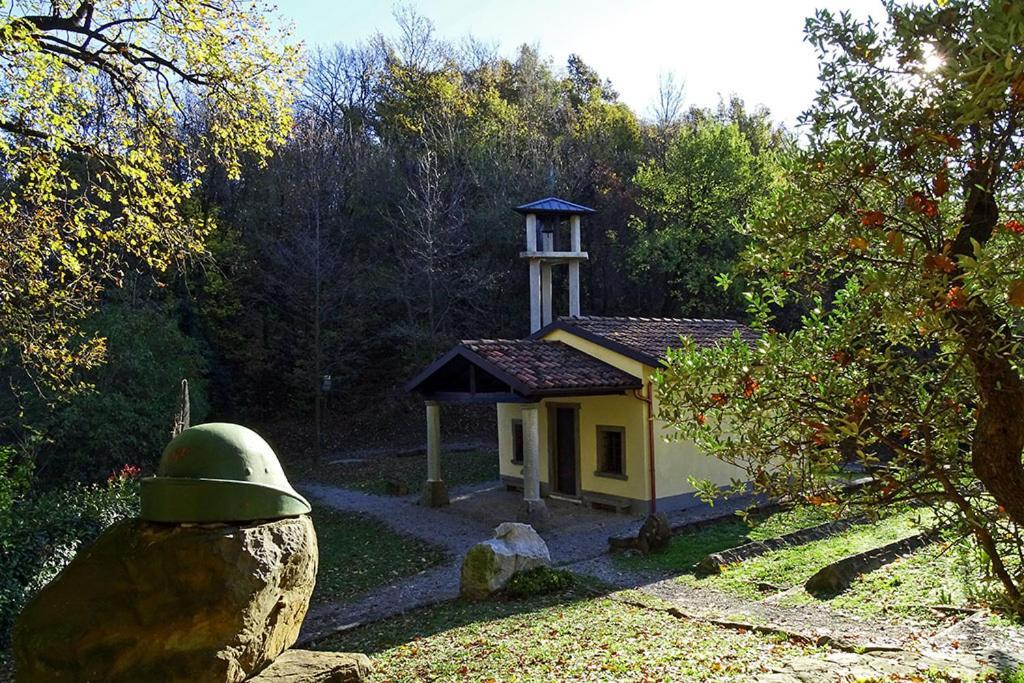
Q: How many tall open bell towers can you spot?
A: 1